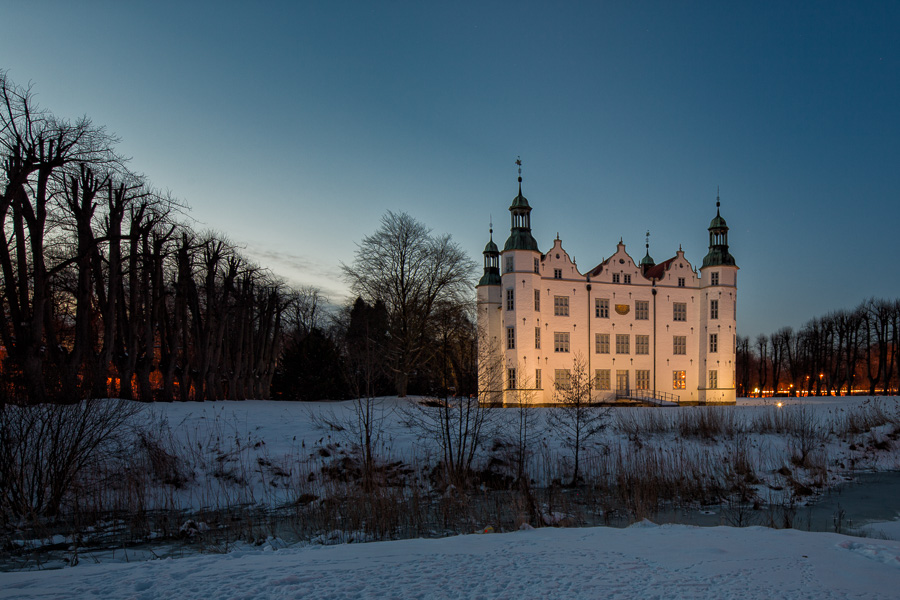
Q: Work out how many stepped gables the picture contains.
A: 3